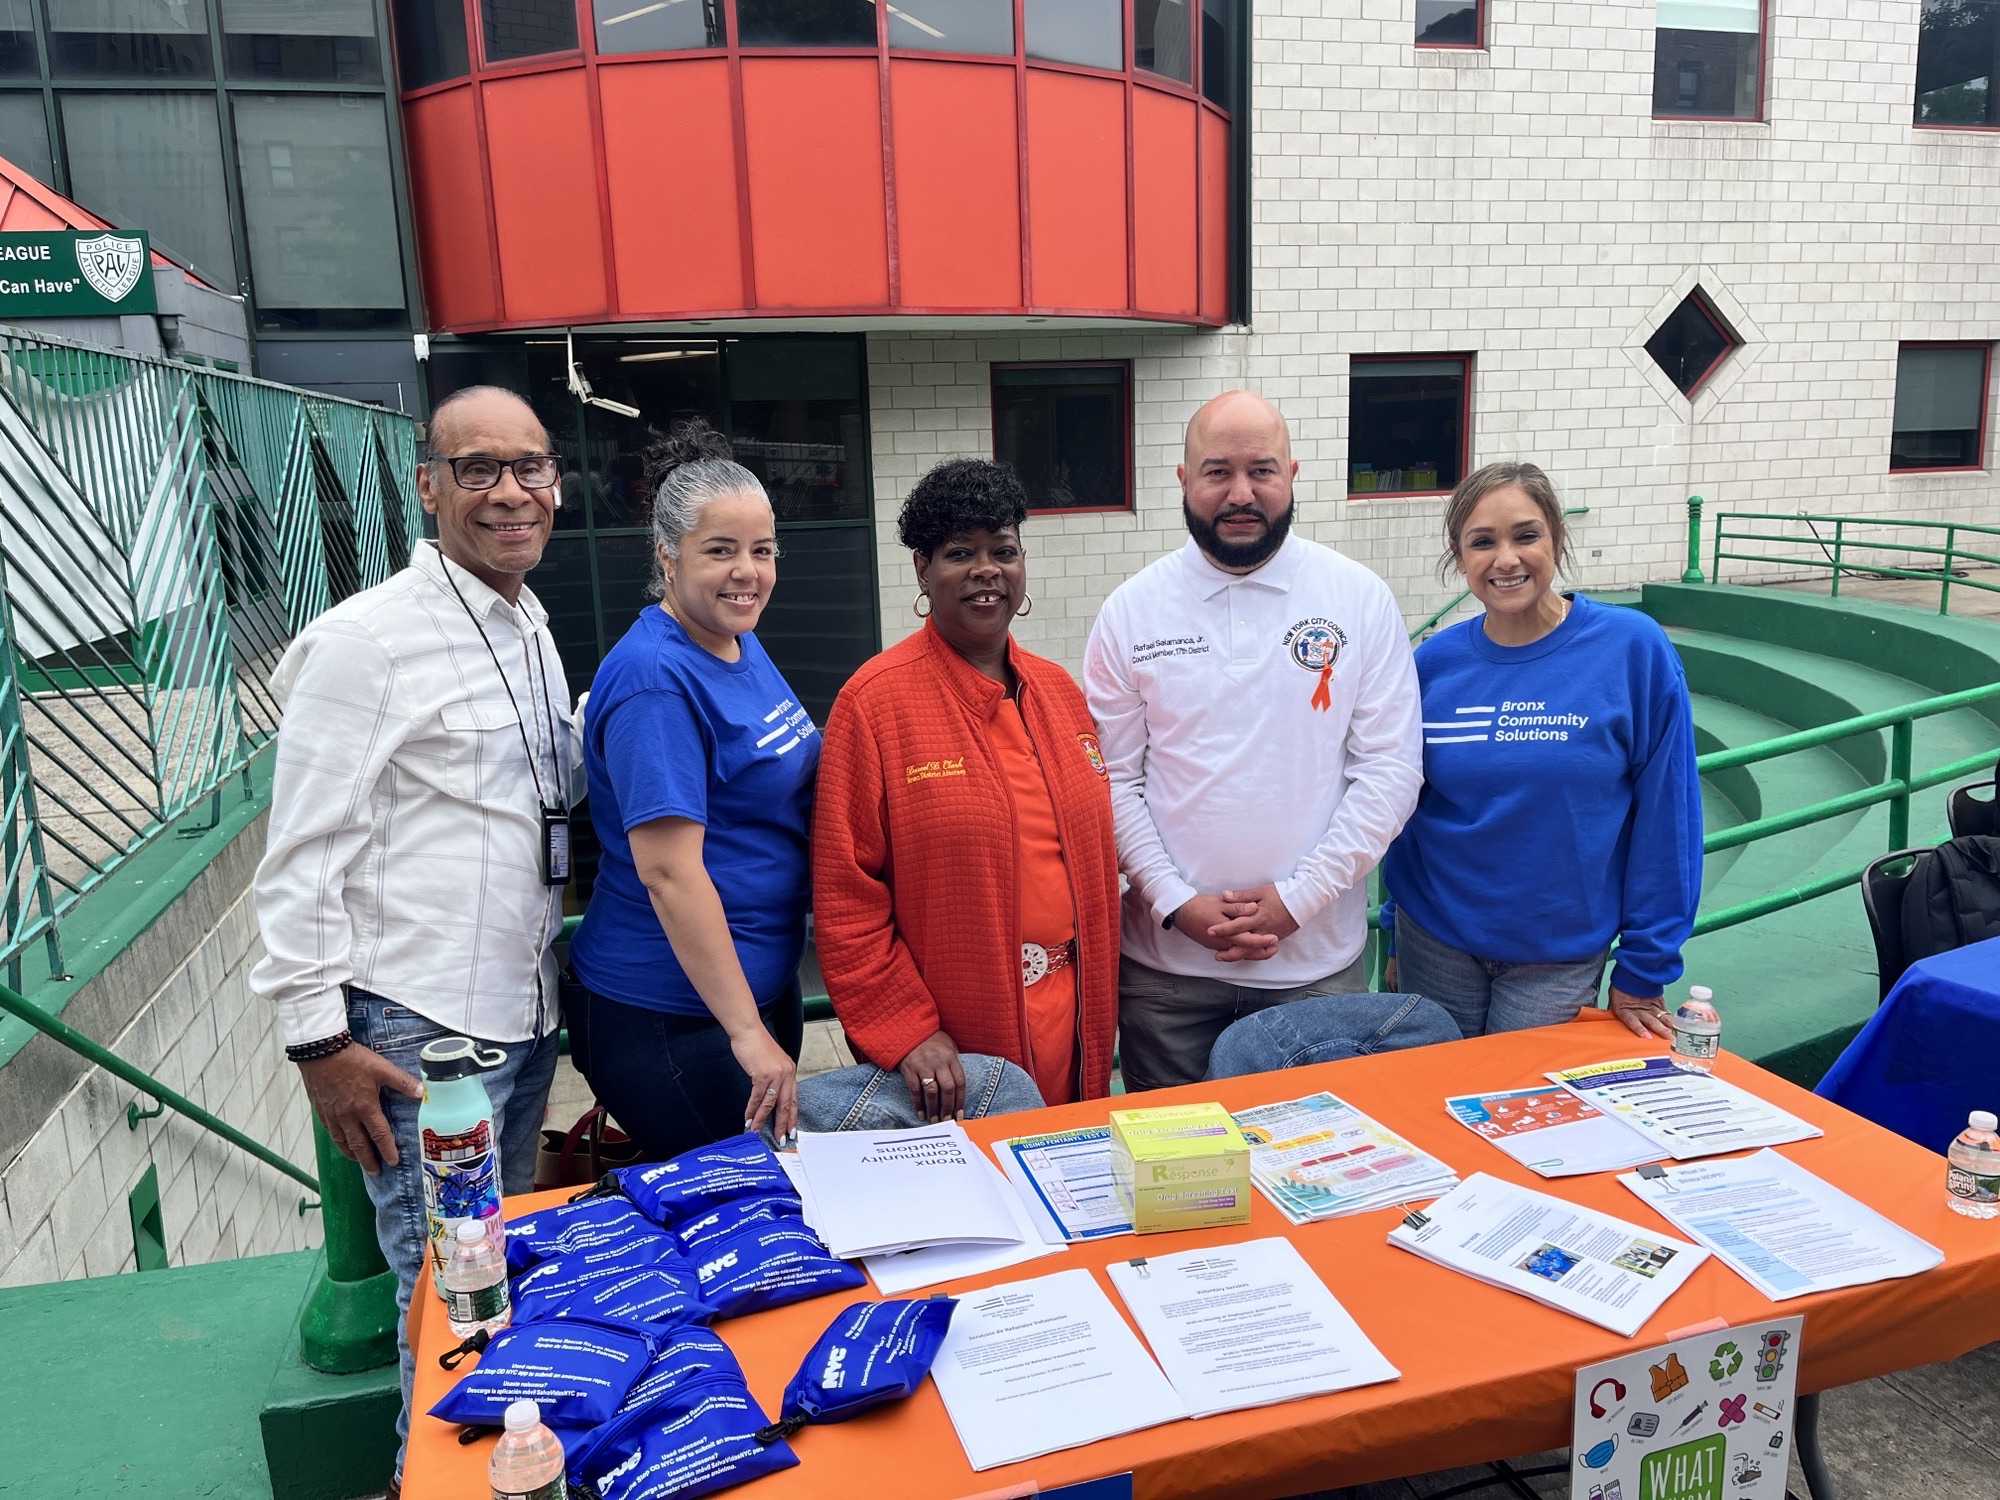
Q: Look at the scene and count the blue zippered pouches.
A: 10